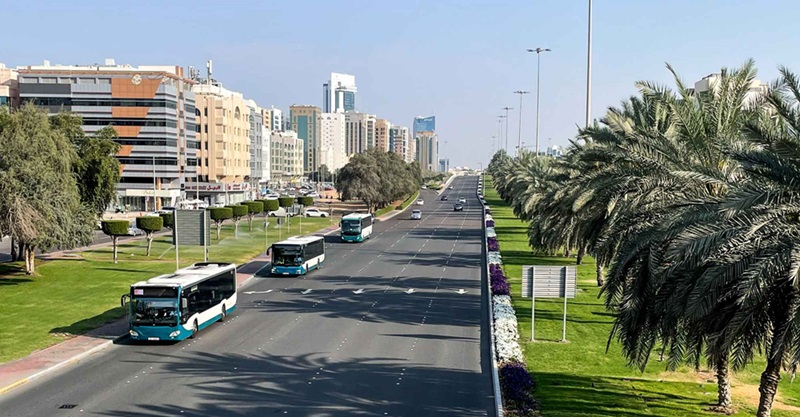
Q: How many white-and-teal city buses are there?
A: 3